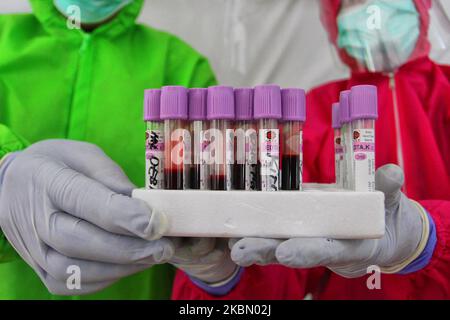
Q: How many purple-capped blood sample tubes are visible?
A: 10